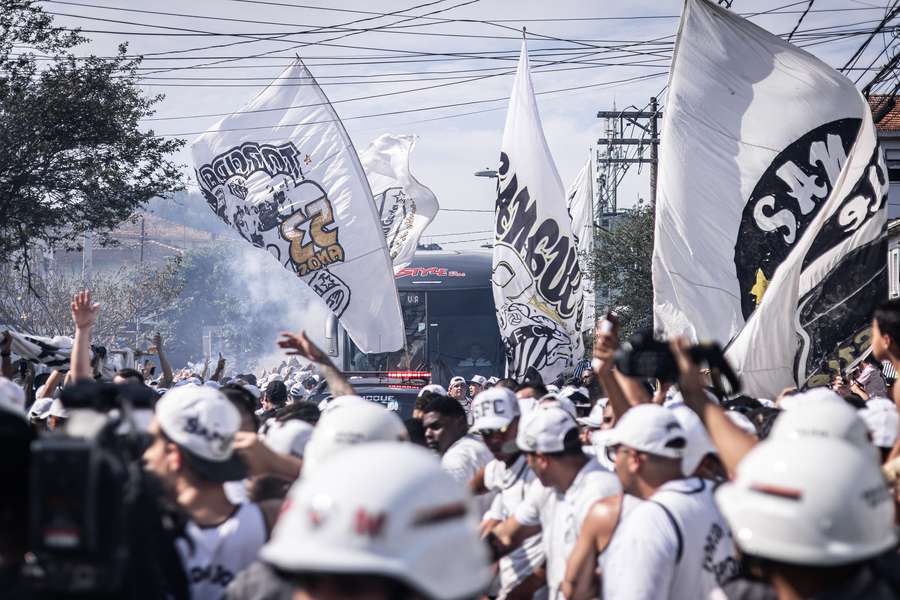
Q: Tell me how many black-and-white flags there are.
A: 5